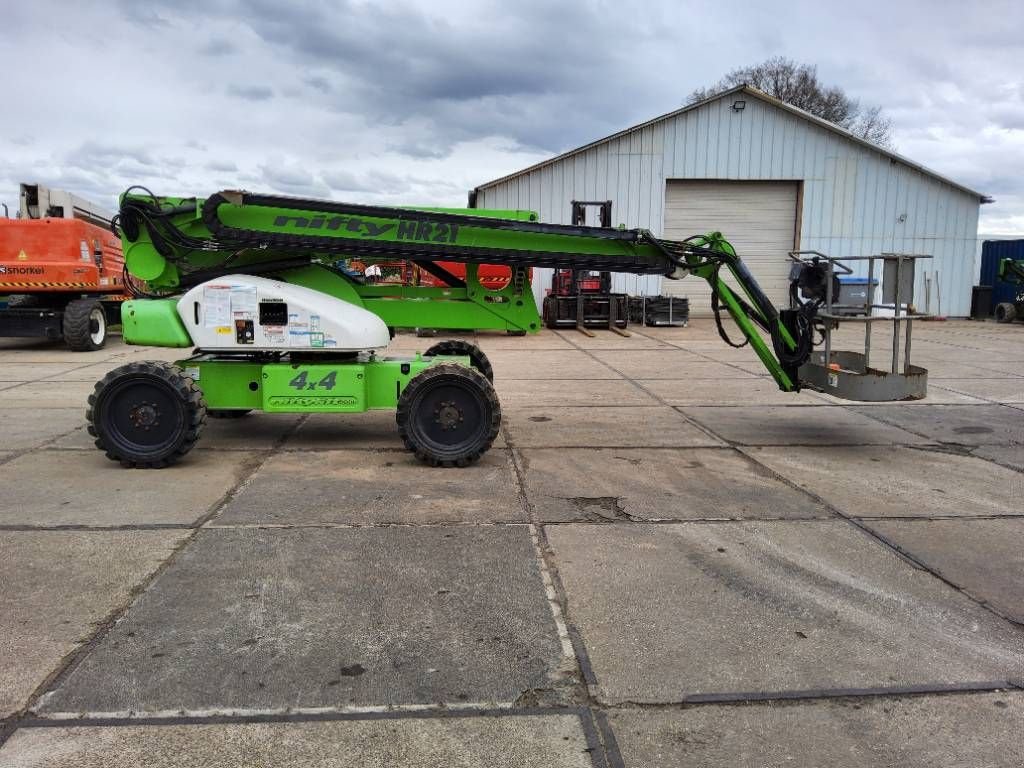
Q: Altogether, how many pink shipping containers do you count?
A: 0